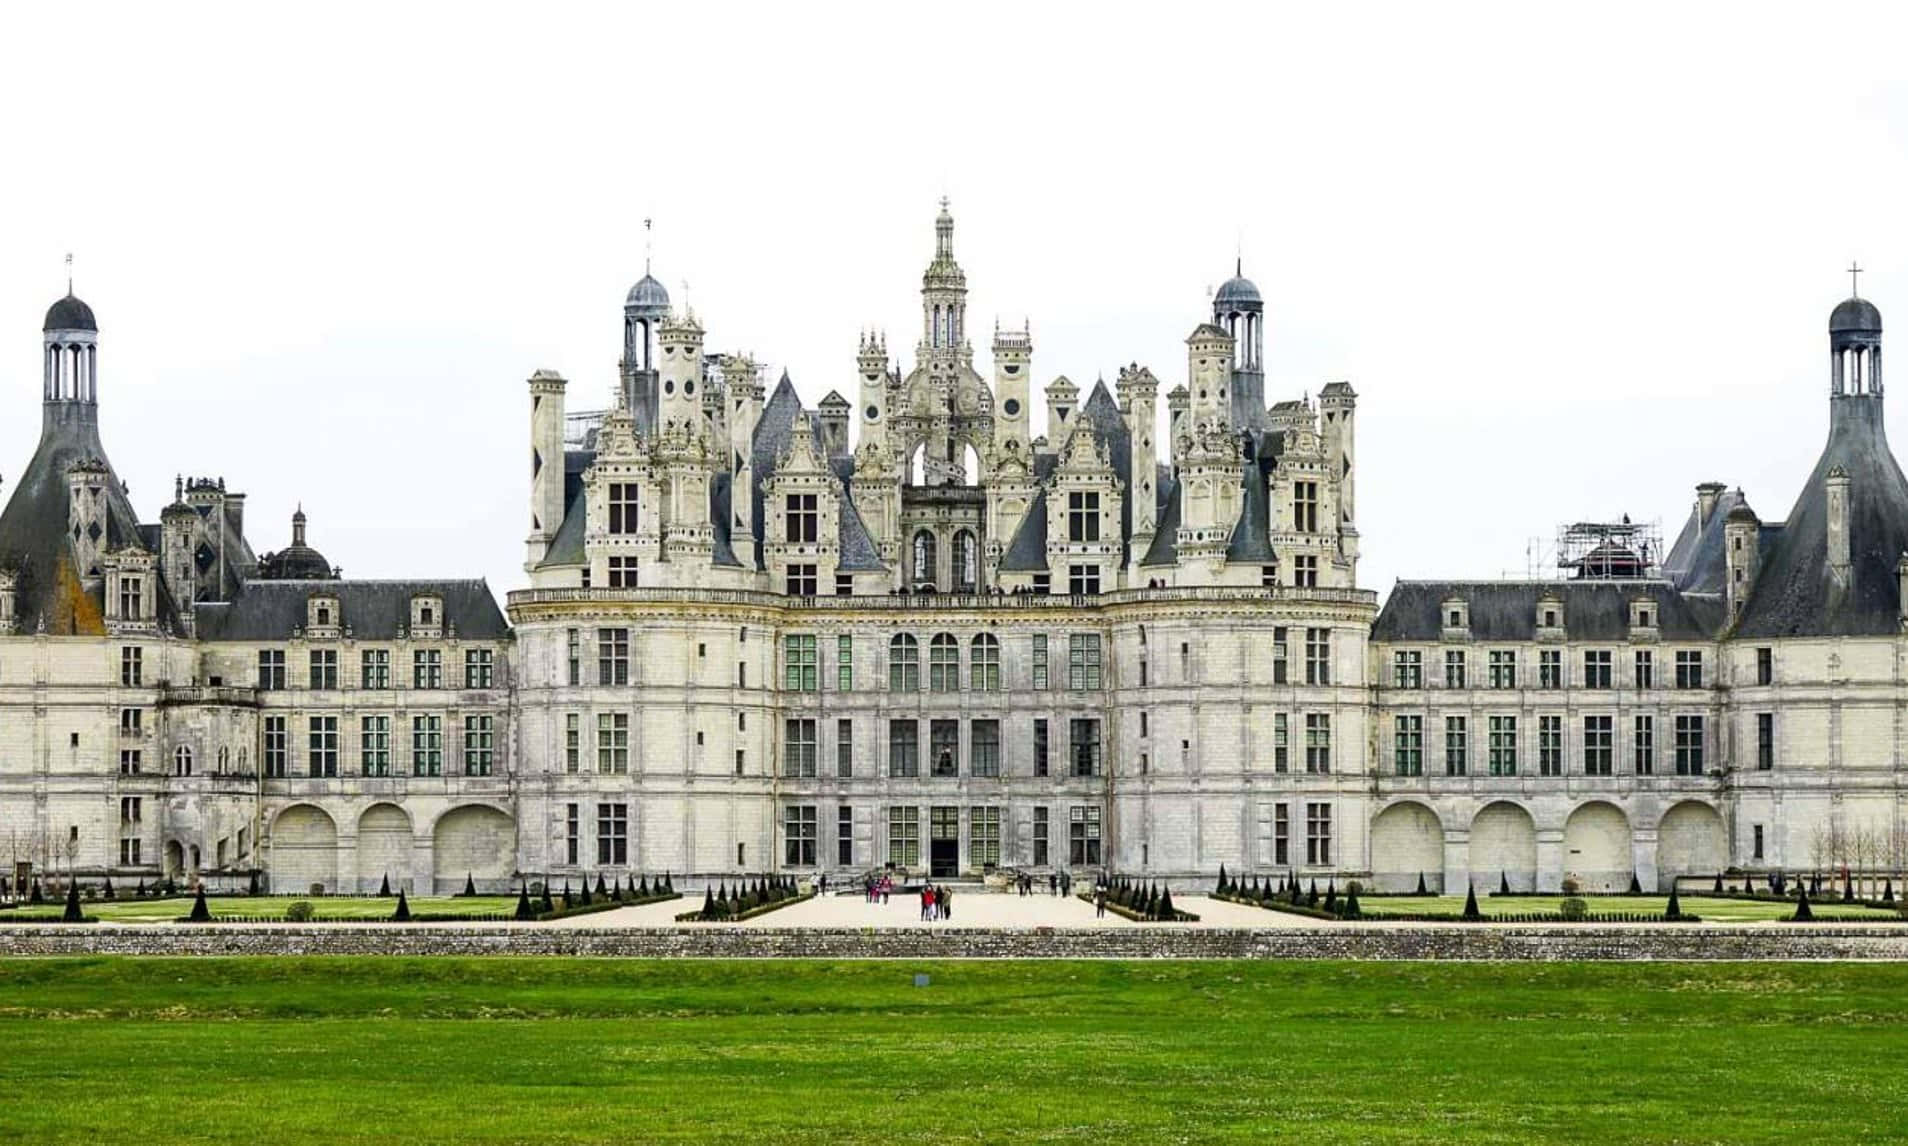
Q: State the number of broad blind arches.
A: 7